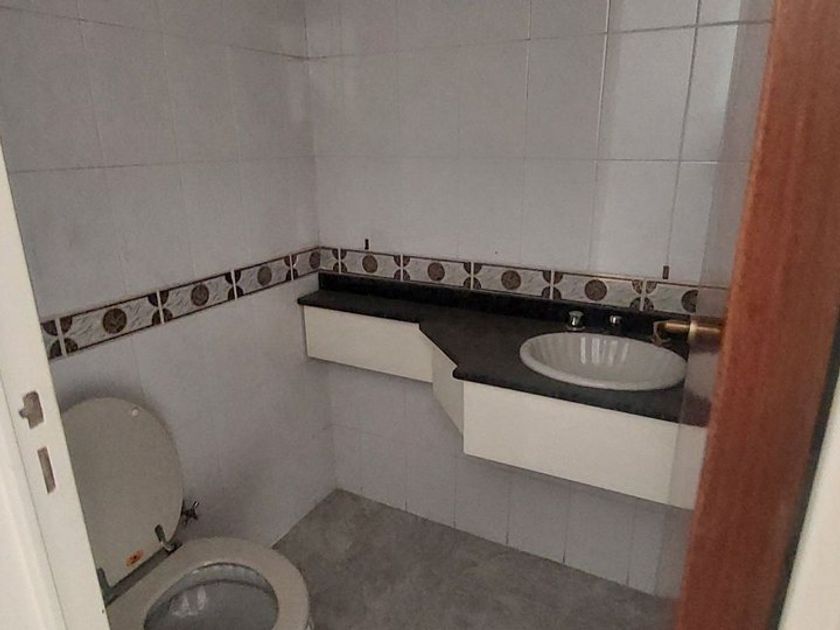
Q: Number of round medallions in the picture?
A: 9